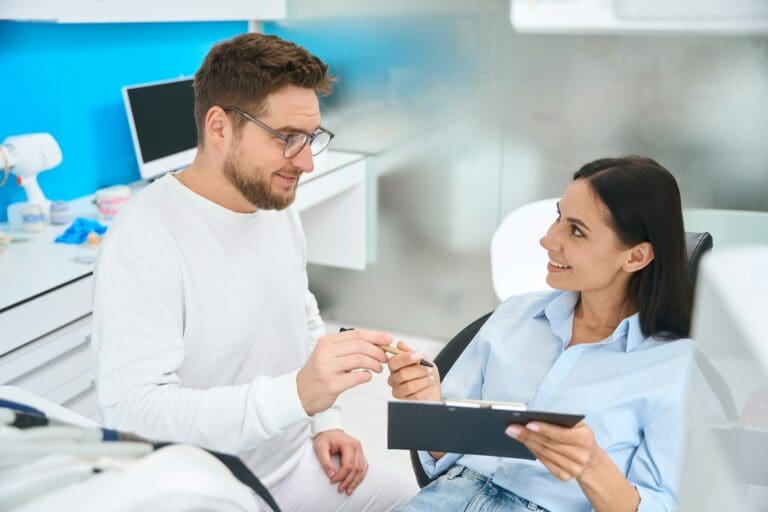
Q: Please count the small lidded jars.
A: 2